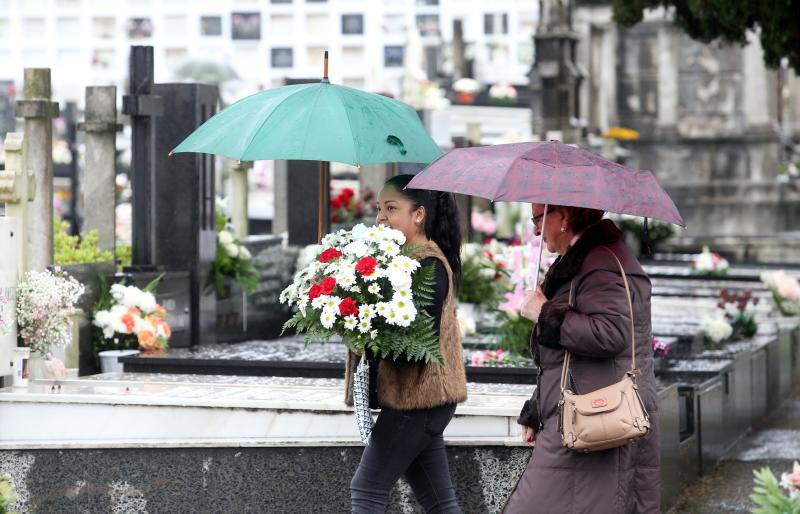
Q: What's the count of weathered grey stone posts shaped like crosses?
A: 2